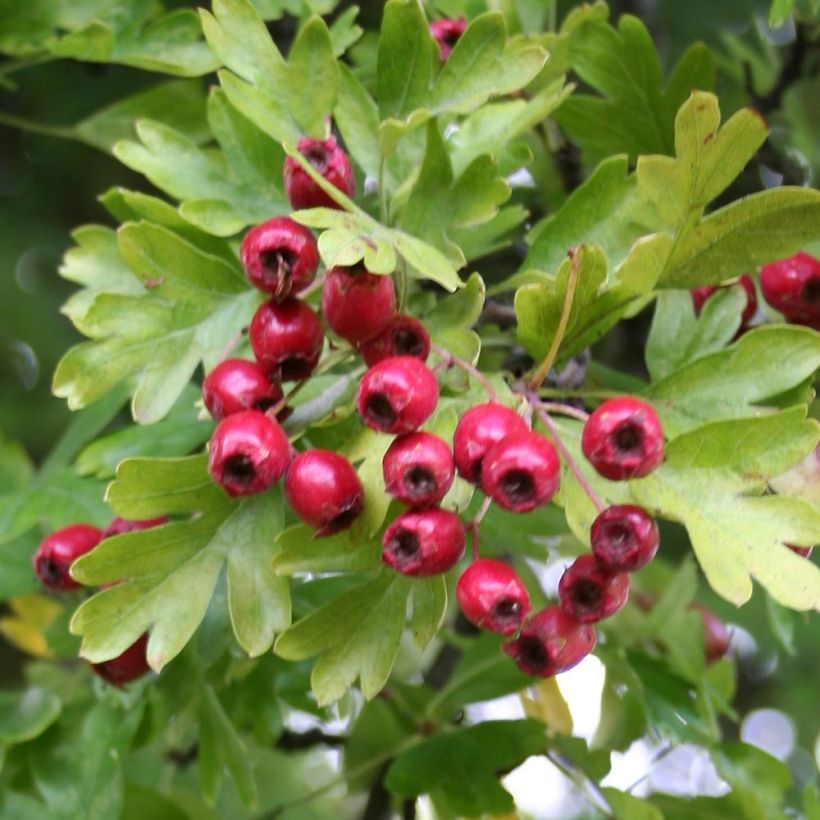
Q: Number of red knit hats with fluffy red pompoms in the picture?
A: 0